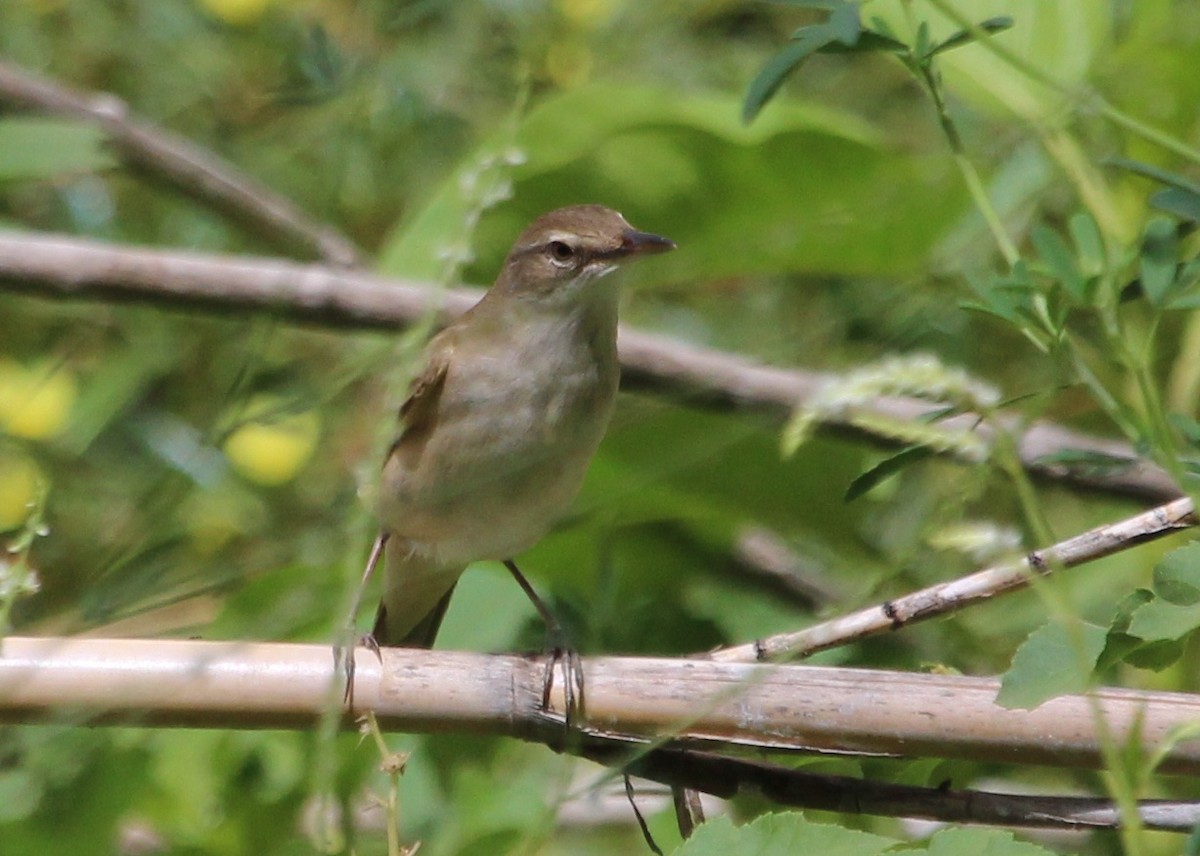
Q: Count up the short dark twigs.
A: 2